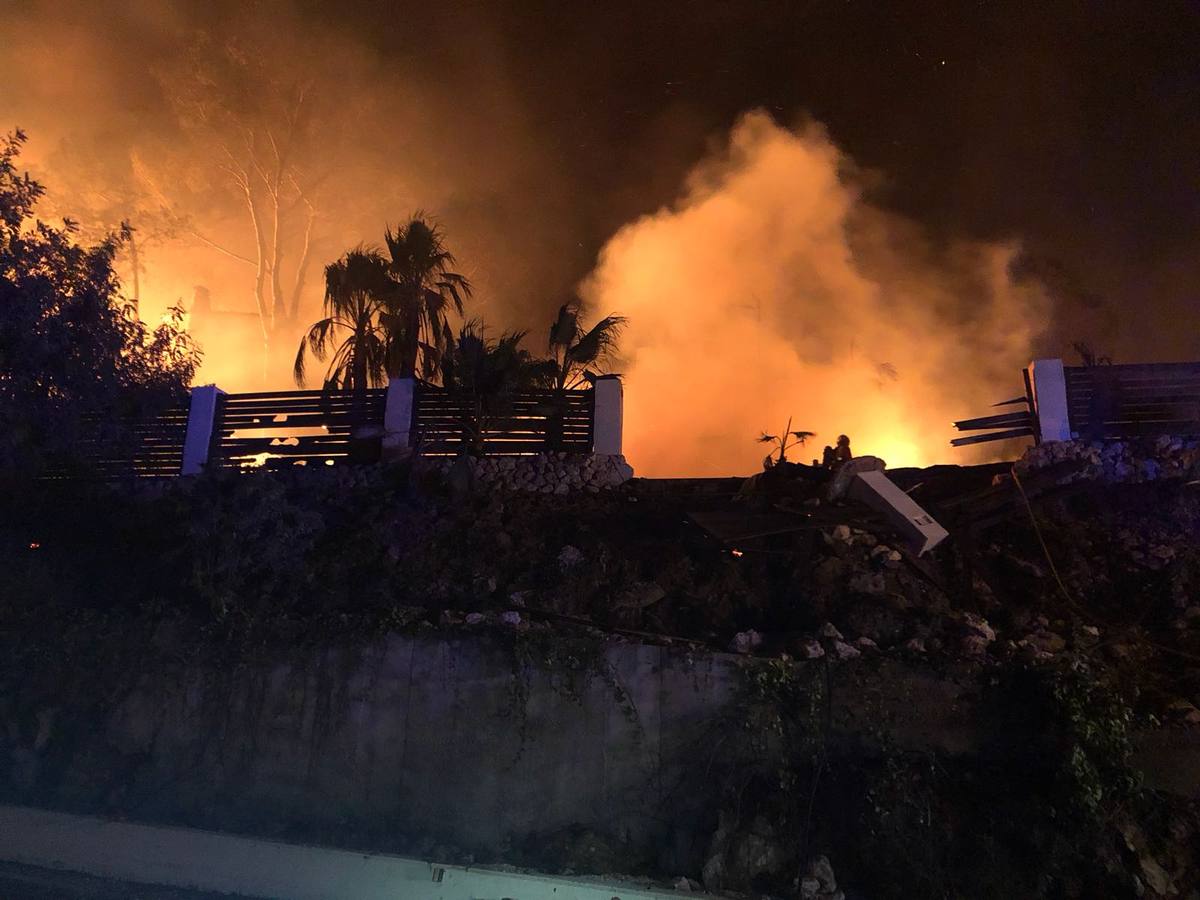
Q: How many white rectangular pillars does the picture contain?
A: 5